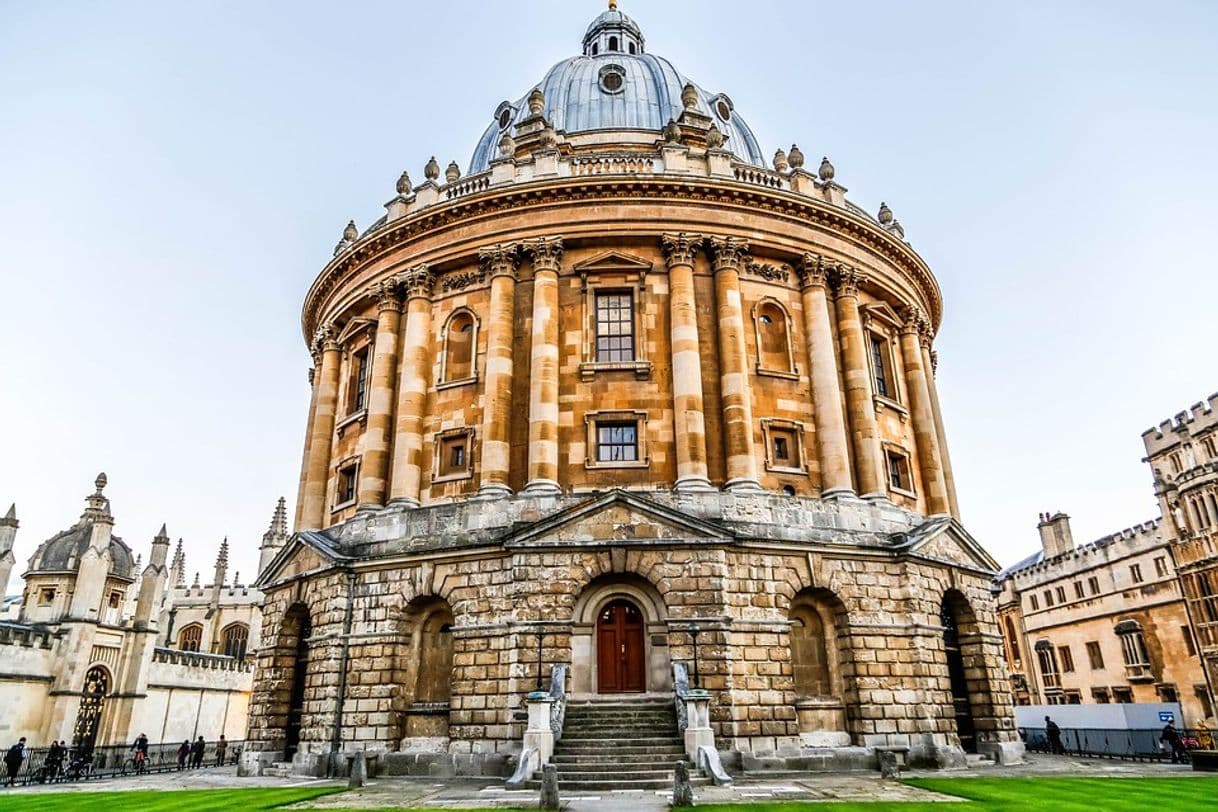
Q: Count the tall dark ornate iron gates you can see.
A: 1